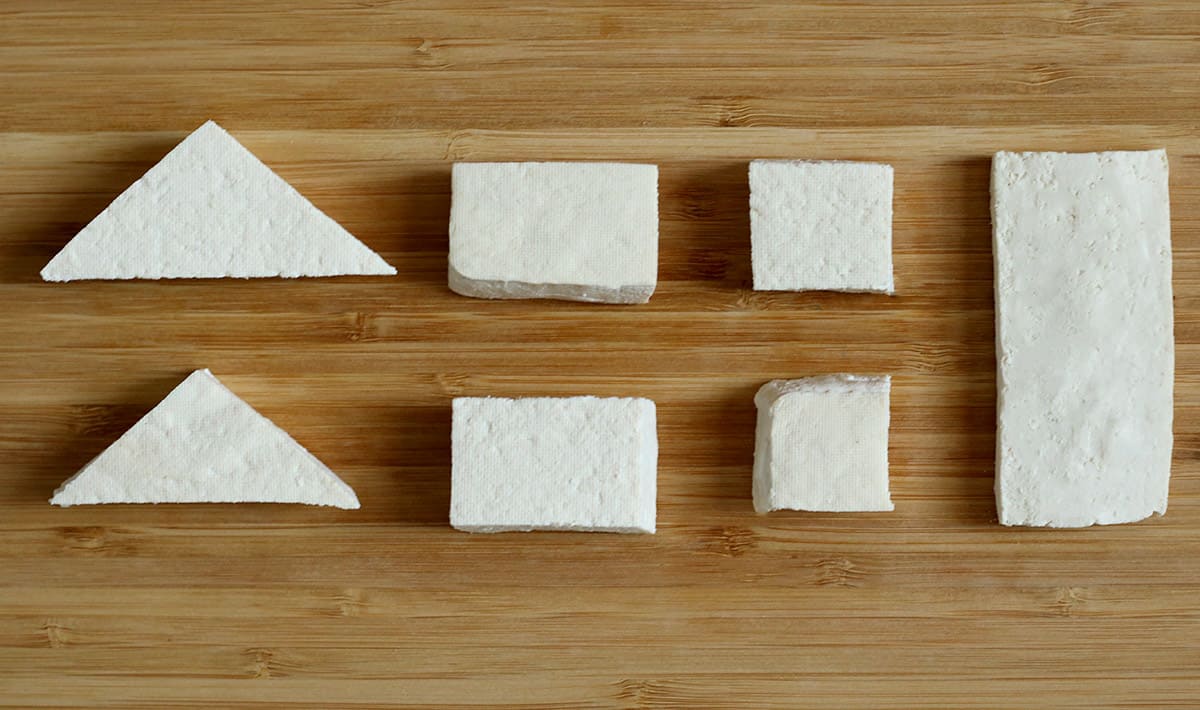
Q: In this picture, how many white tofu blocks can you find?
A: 7